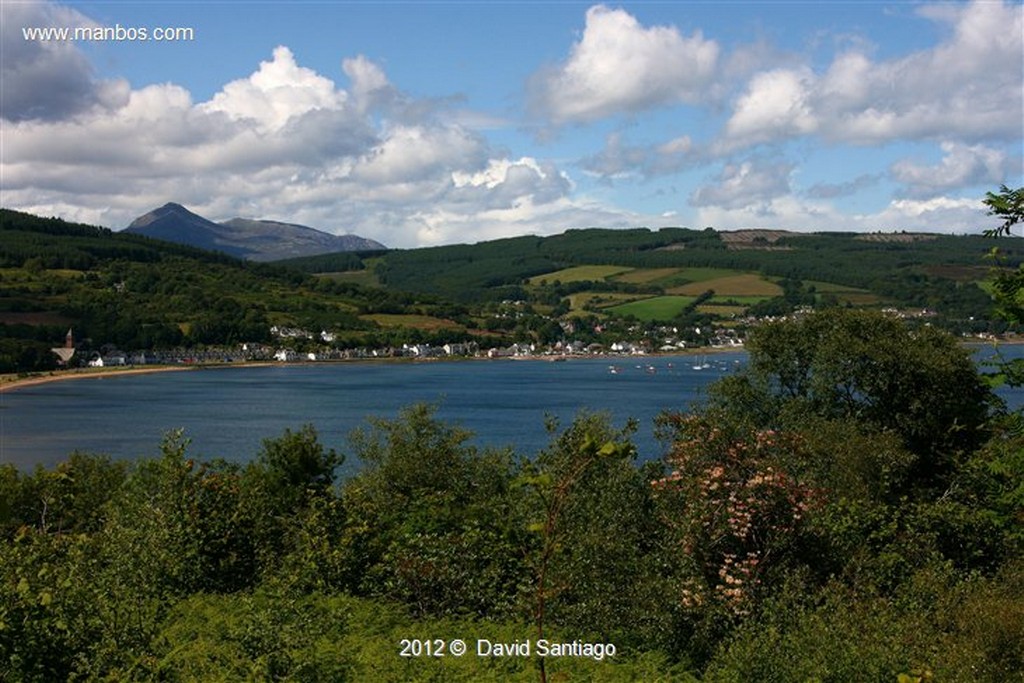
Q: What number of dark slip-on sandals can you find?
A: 0